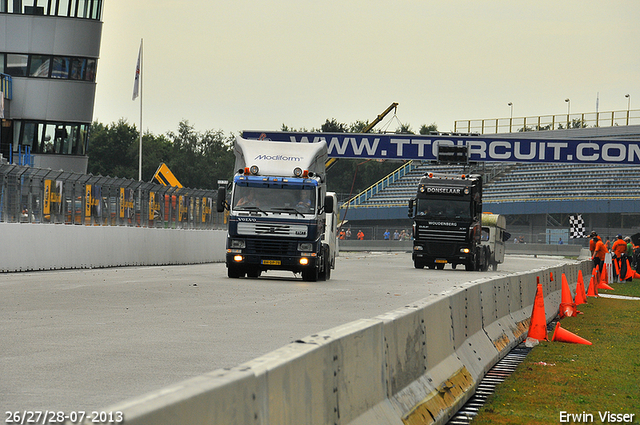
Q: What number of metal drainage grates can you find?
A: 1